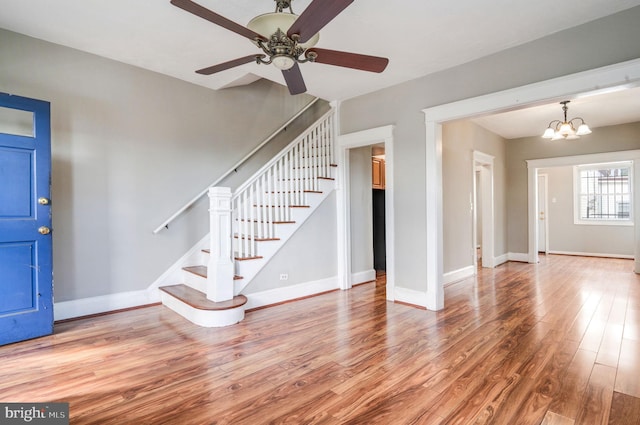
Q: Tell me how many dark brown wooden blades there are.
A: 5